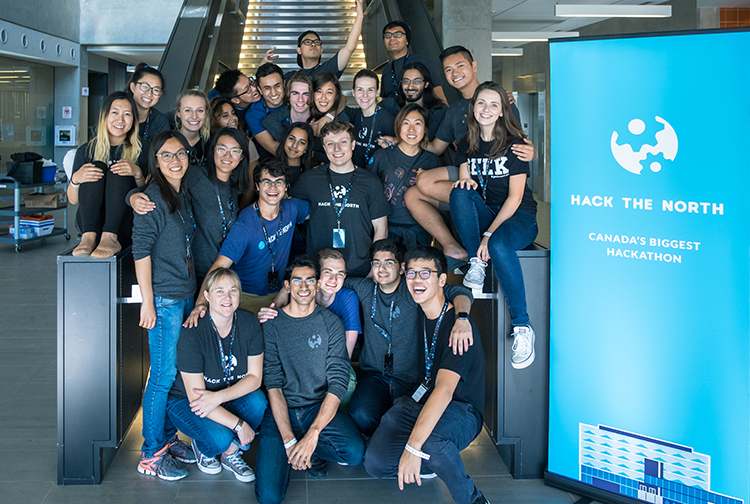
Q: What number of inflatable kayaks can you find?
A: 0